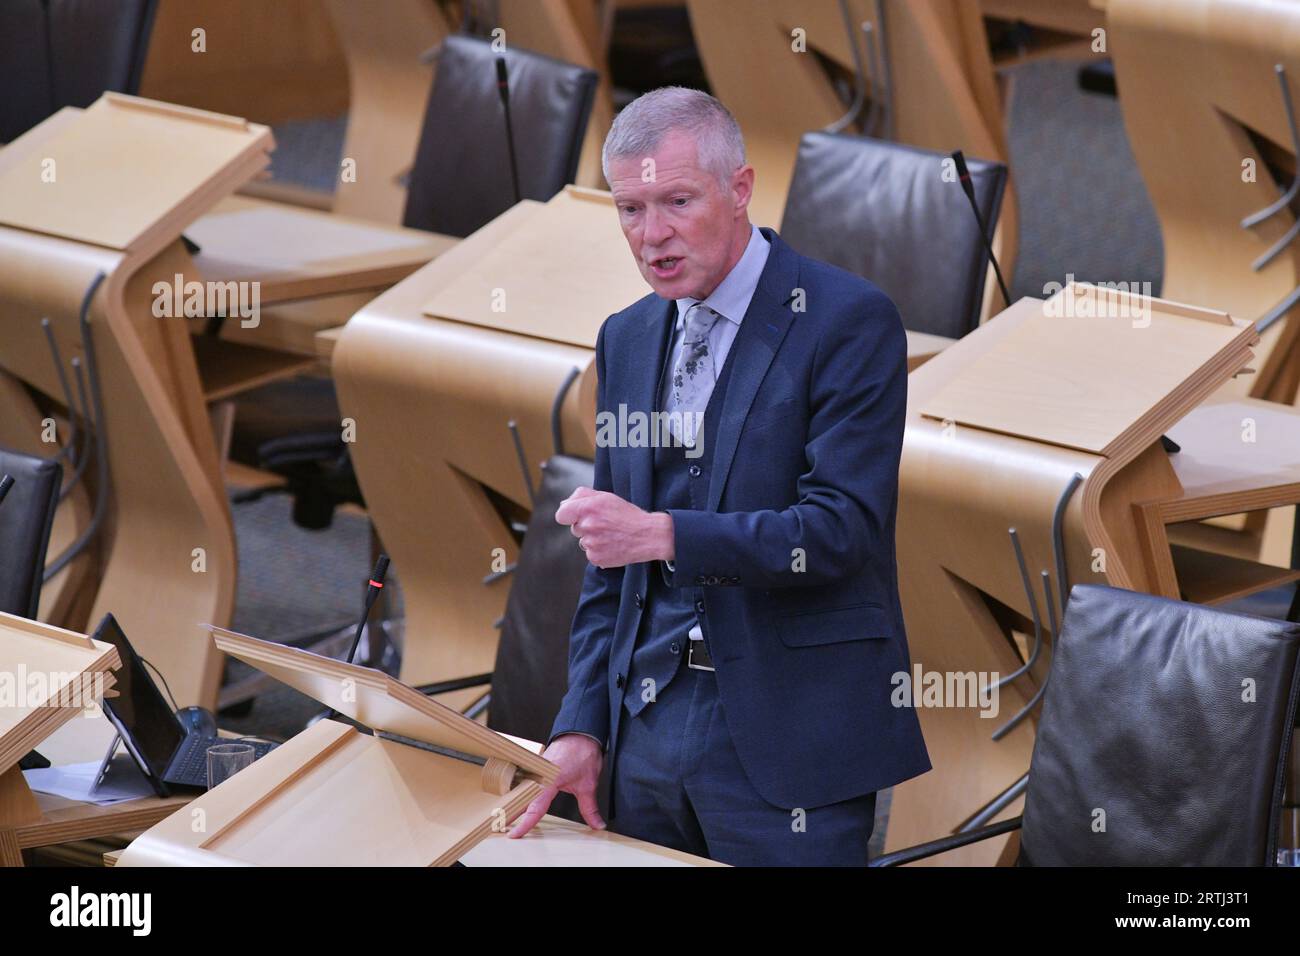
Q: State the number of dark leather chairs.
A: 6